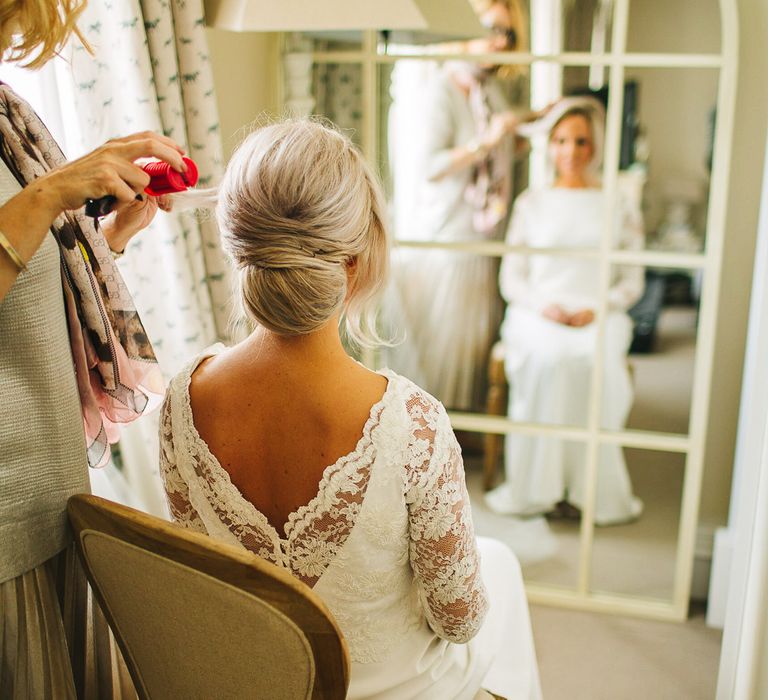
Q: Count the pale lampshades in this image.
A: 1